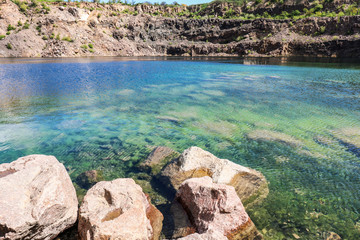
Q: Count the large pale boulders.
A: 4